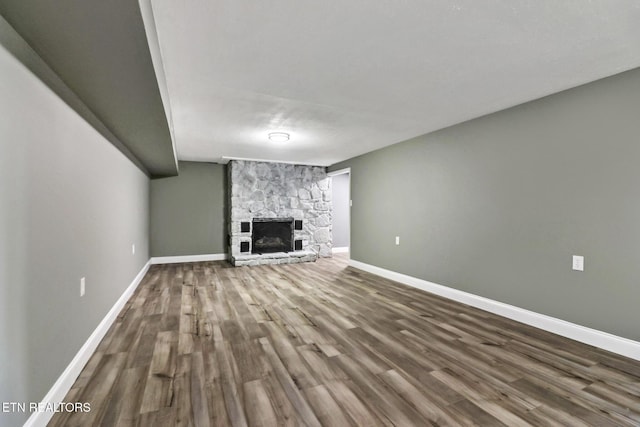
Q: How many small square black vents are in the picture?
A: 4